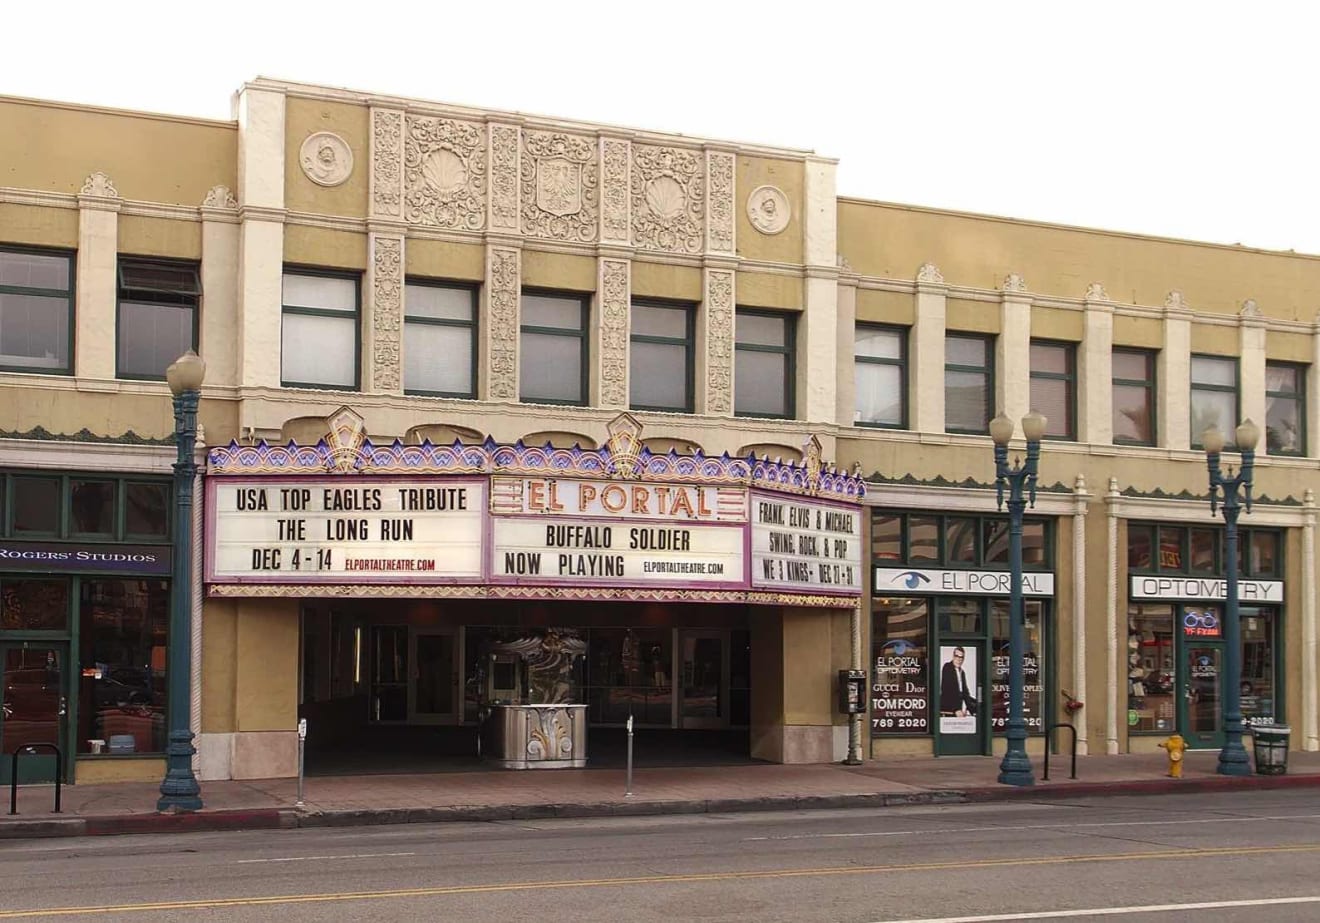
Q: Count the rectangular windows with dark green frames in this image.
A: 13